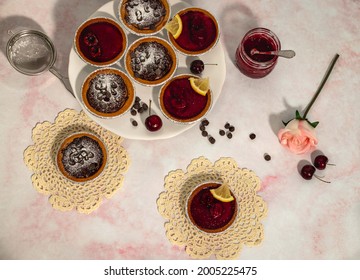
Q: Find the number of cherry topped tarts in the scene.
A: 4